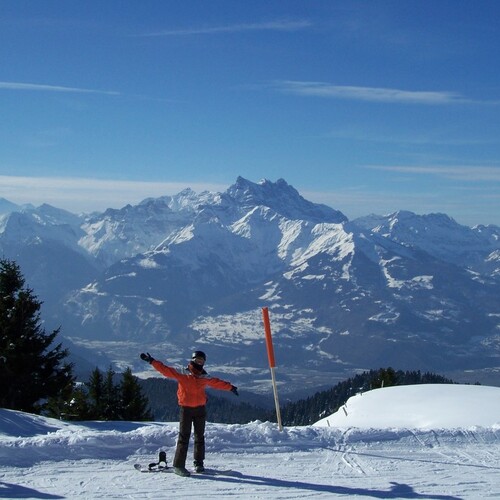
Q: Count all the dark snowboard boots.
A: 2